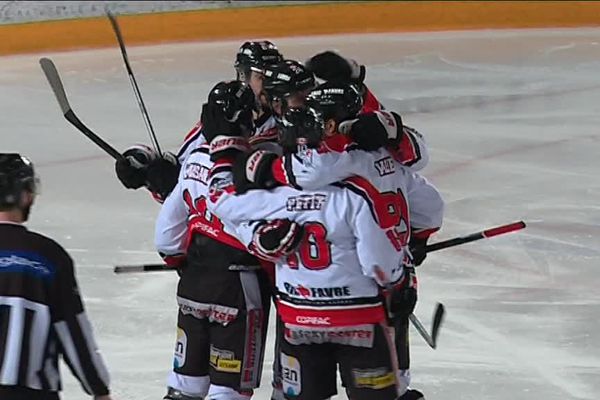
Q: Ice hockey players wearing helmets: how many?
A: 5